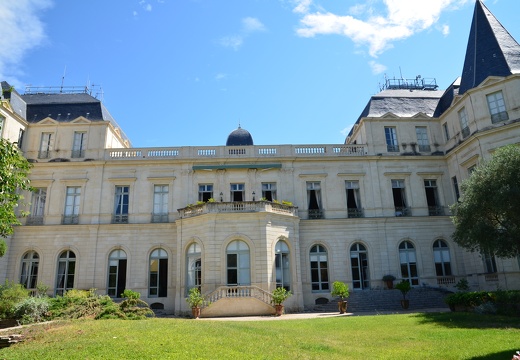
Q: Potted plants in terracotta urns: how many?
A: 5